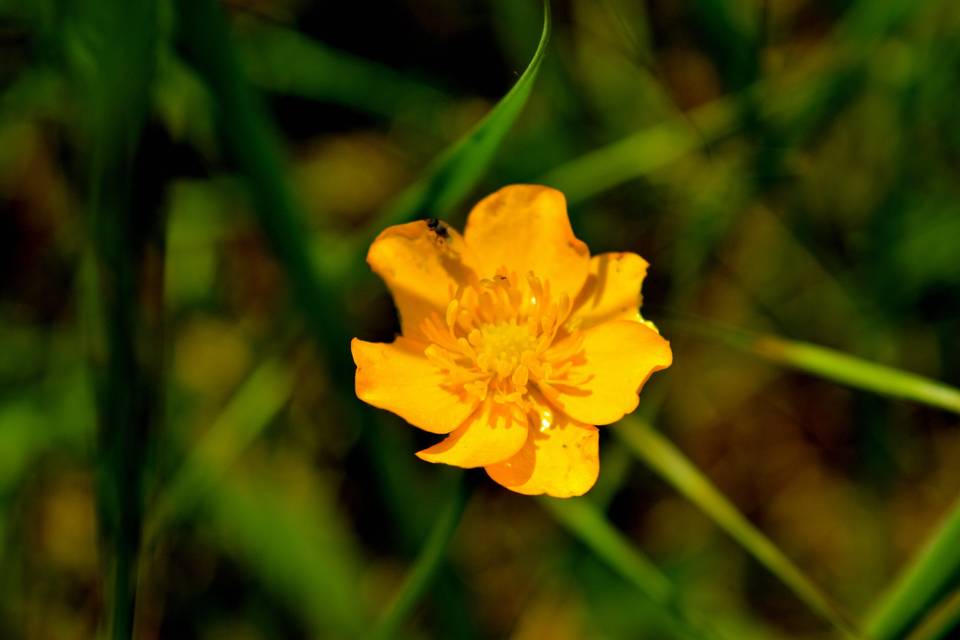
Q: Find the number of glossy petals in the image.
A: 7